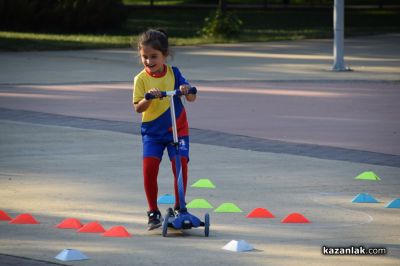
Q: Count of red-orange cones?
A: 7